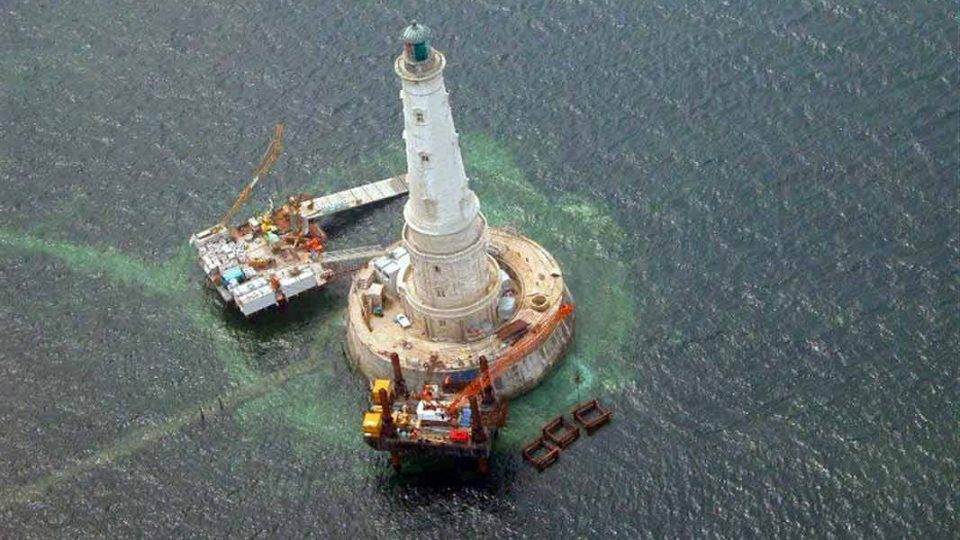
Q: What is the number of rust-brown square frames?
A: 3